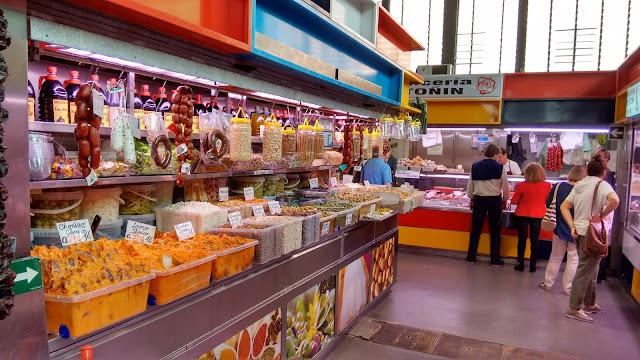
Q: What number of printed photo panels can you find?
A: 4